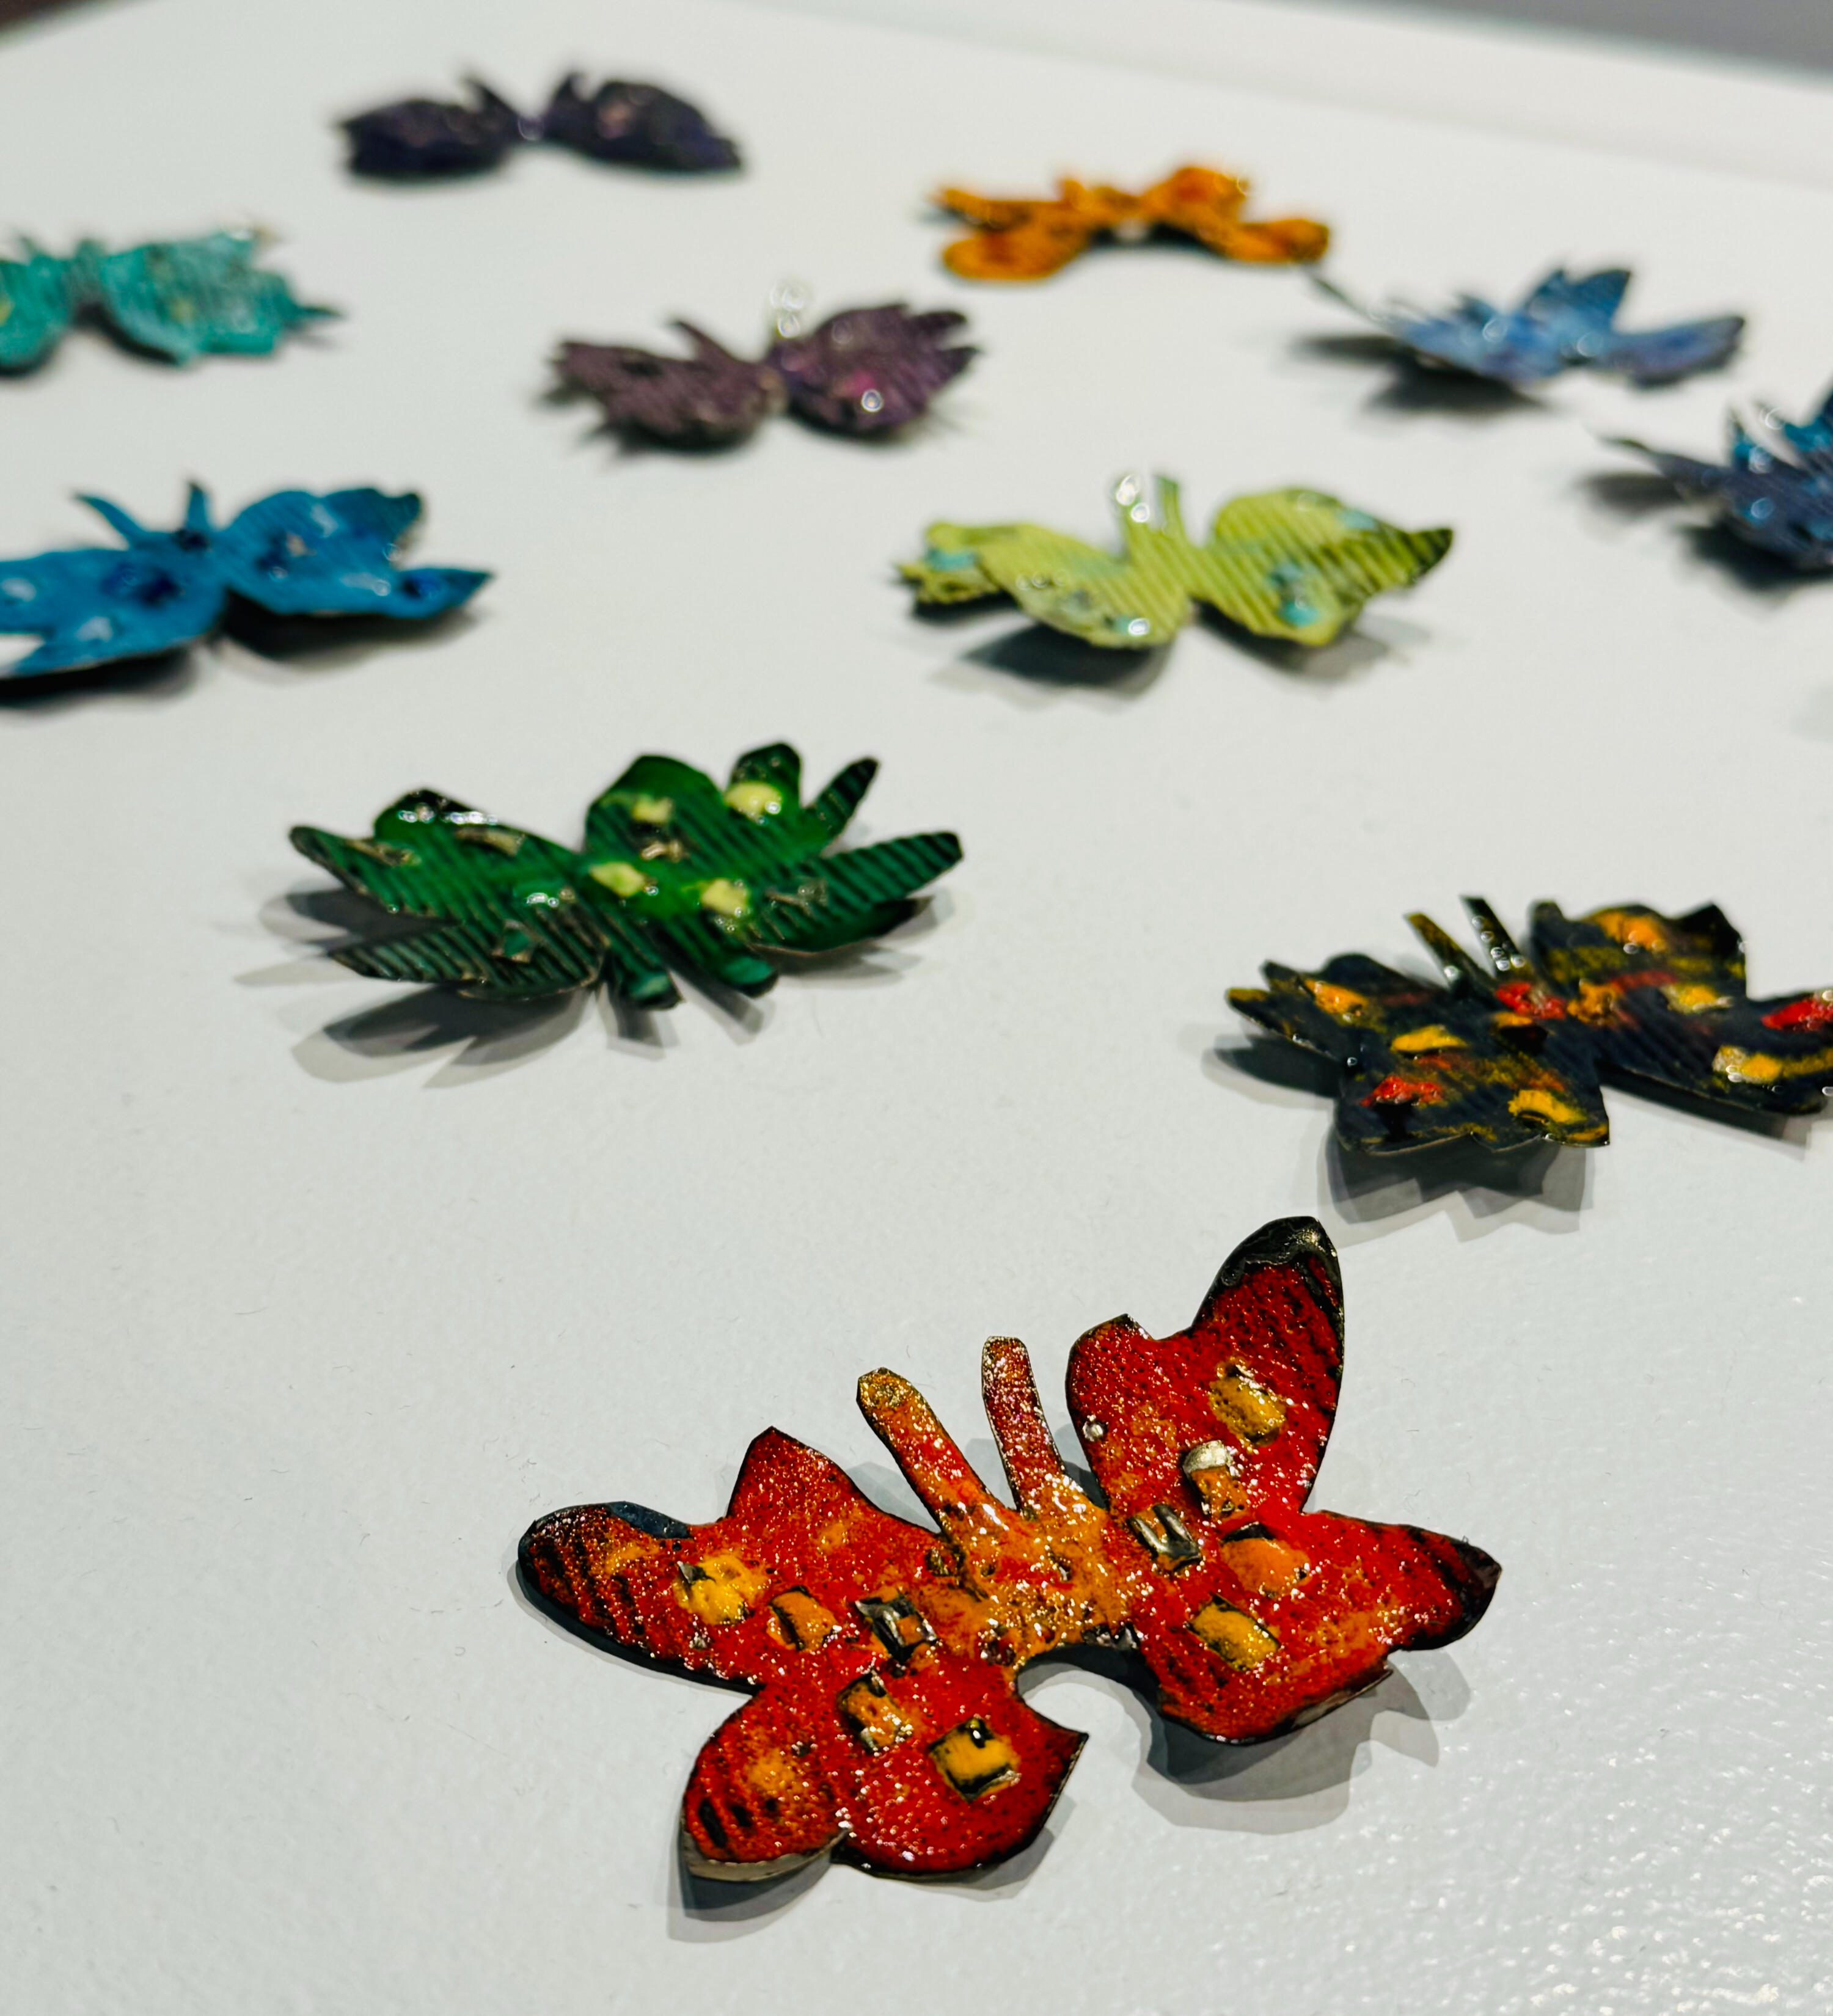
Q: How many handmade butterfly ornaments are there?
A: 11